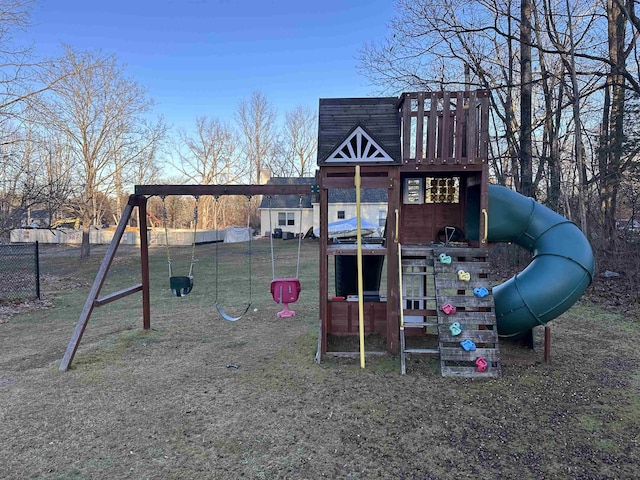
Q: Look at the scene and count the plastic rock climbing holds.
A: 7